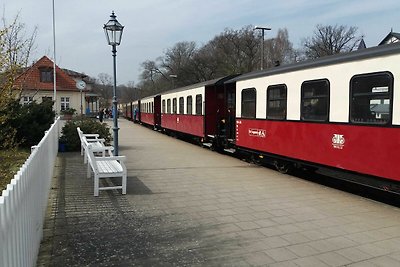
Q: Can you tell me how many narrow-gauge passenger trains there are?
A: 1